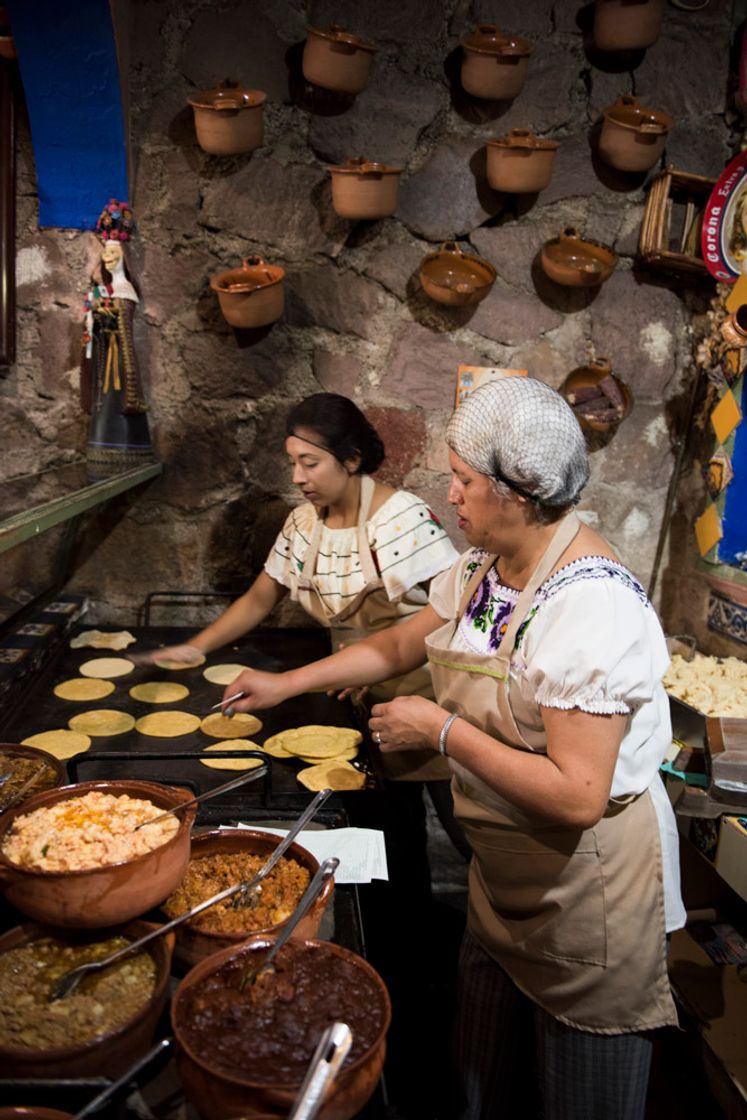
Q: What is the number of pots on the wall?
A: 11